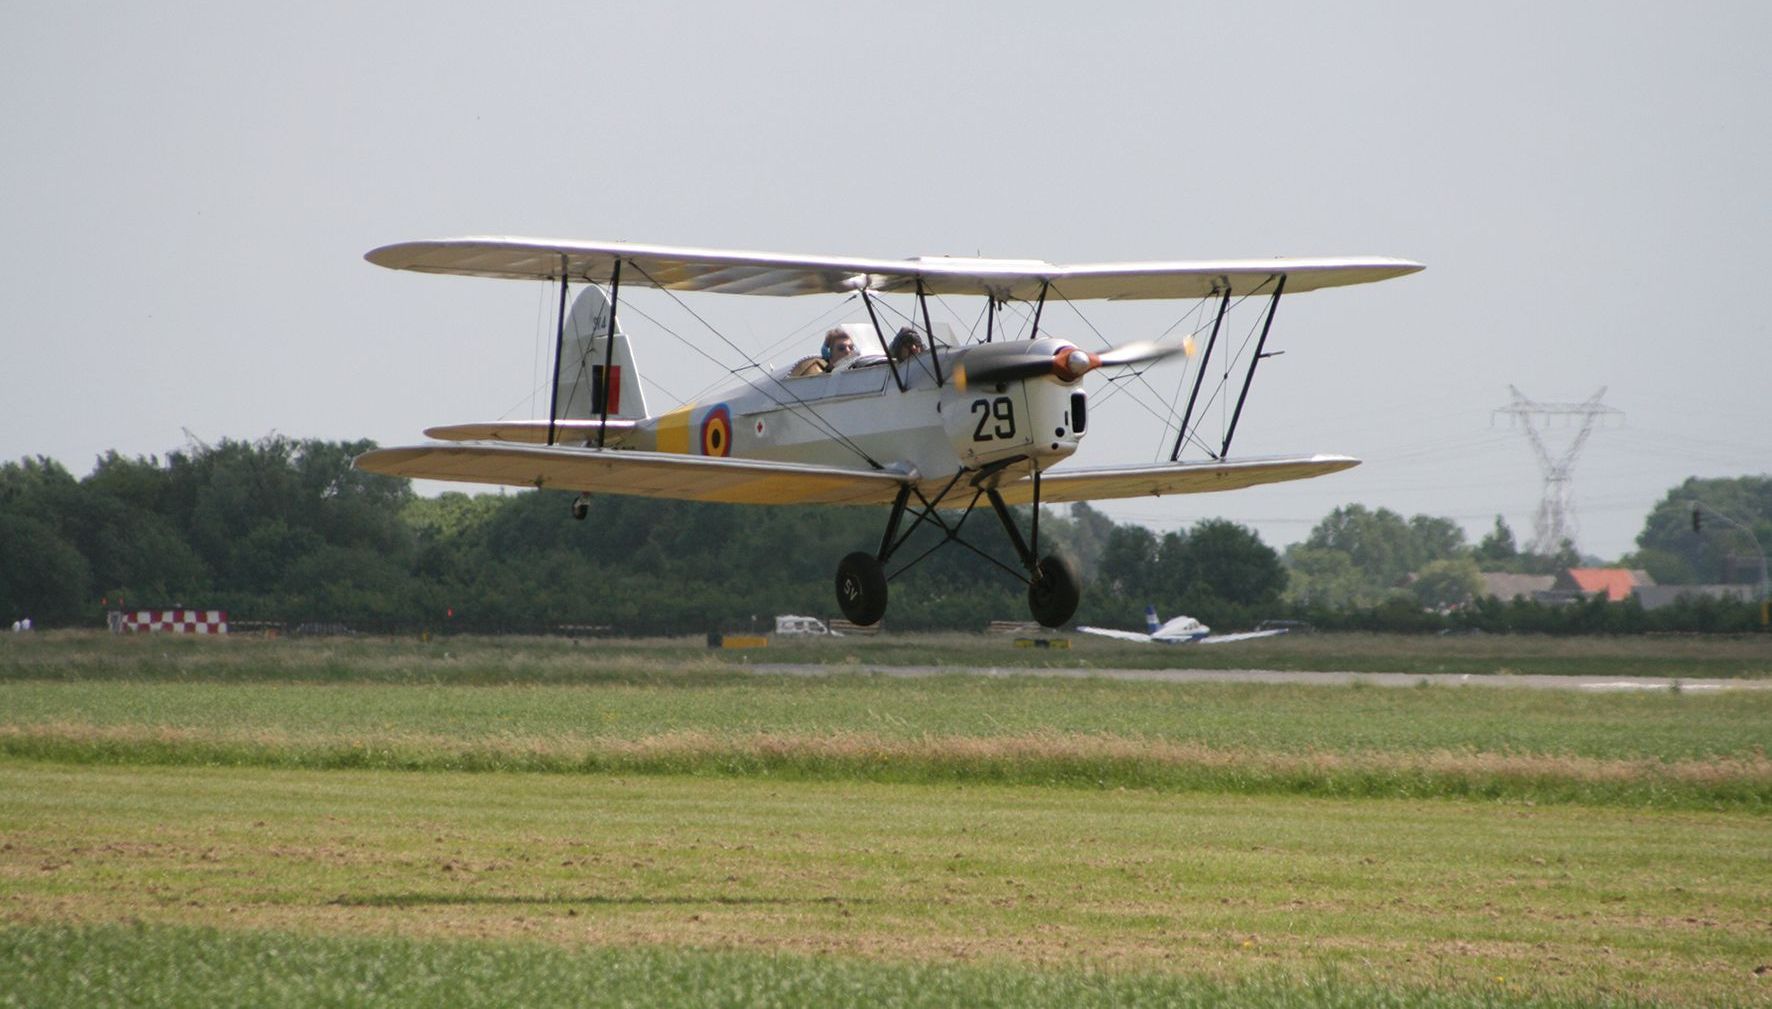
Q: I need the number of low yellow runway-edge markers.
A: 2